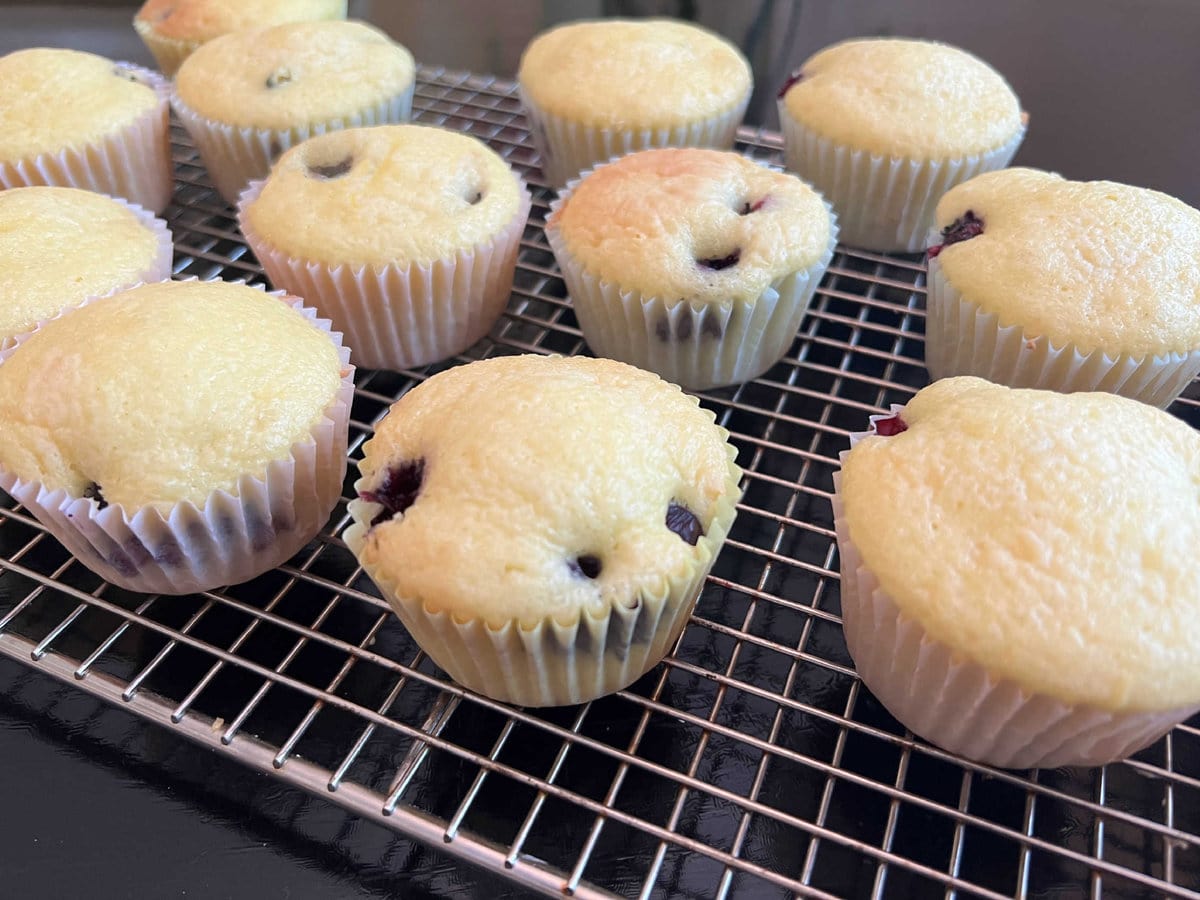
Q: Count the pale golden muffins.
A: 12